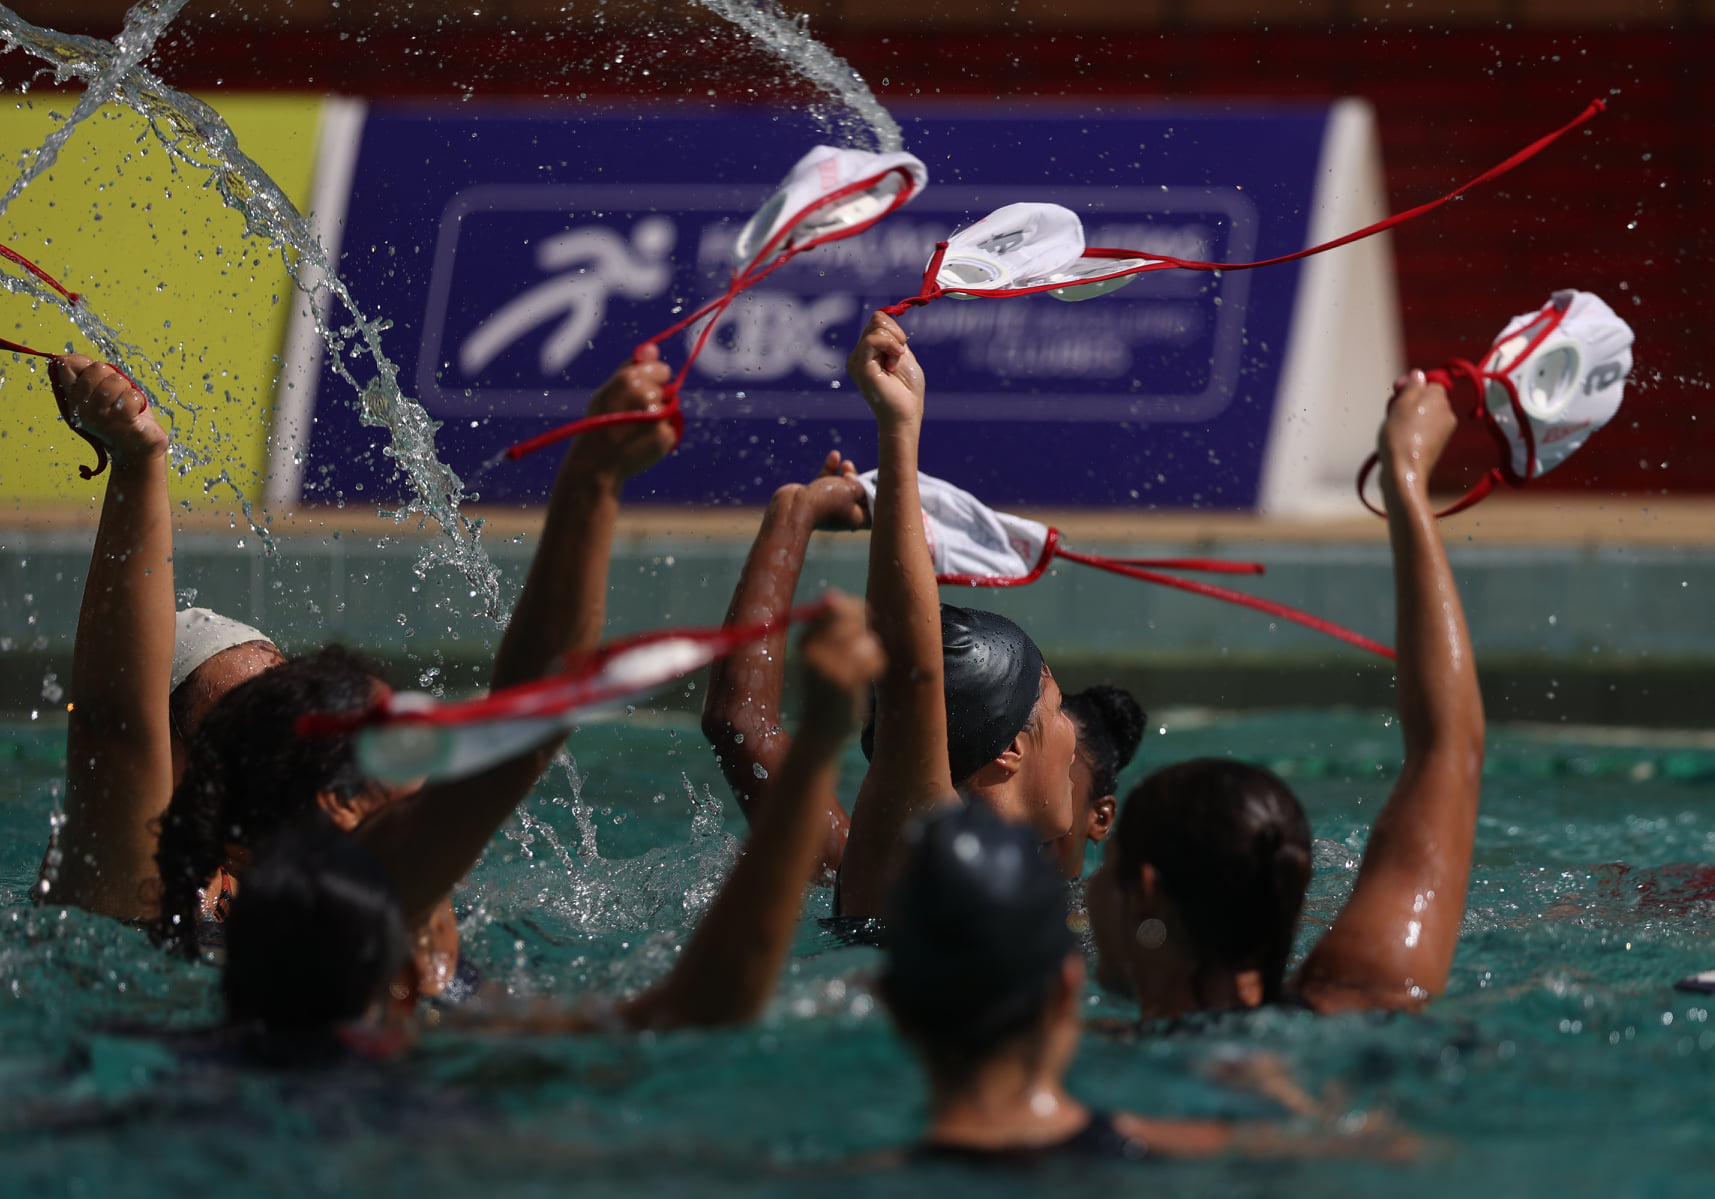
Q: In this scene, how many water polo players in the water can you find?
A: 7